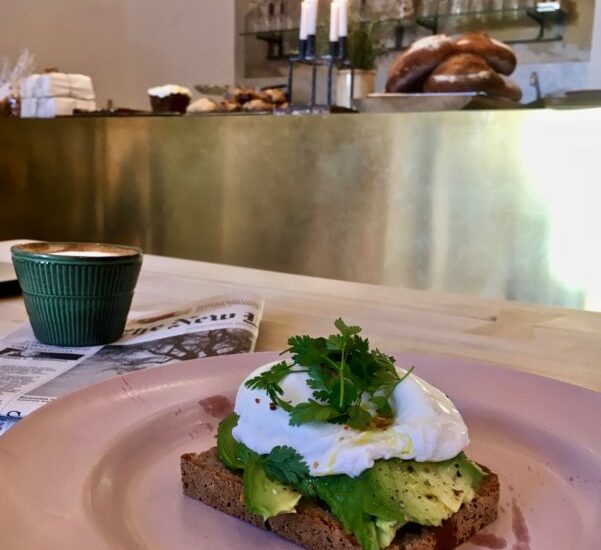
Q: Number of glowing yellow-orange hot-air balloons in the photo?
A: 0